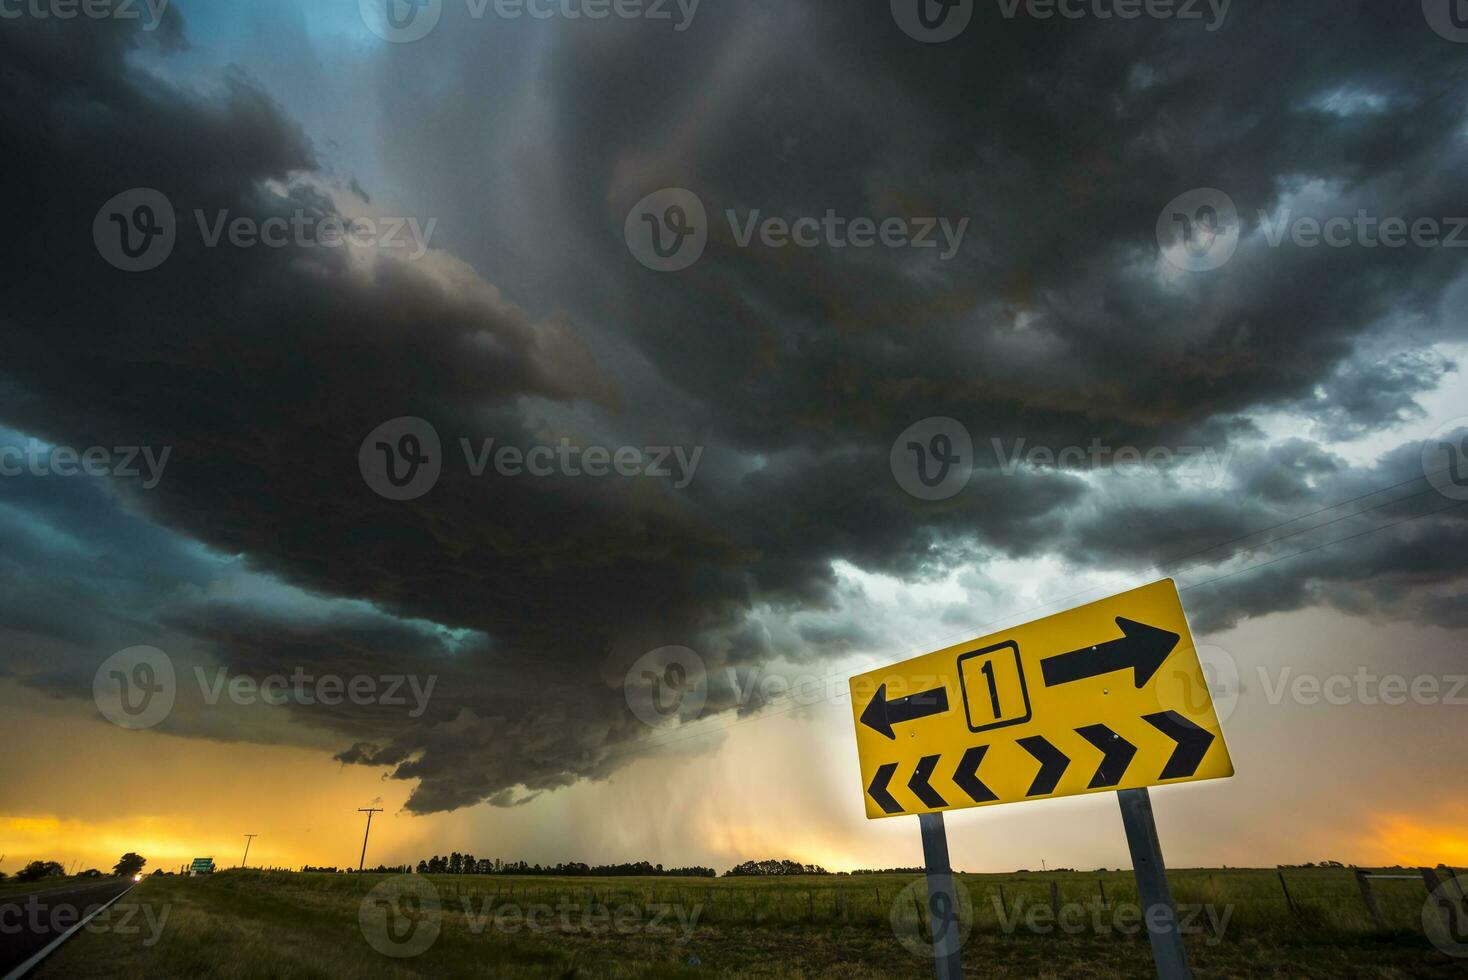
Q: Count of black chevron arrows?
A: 6